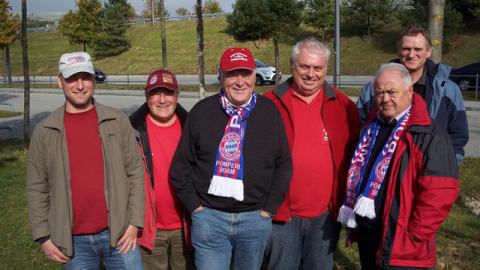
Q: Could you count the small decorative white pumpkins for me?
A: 0